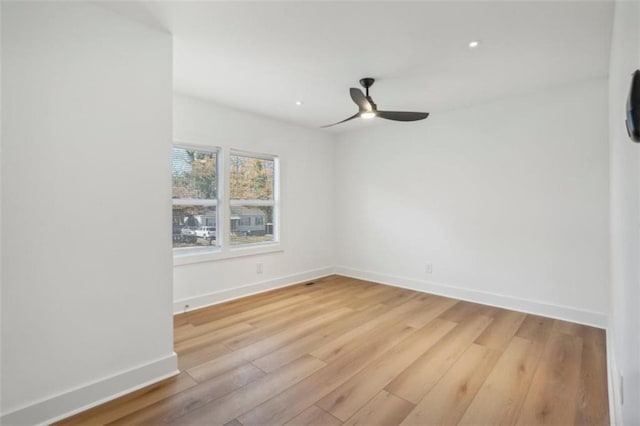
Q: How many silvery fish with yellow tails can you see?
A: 0